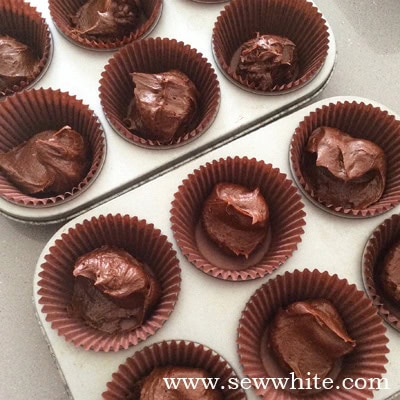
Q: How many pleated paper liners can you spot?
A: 11